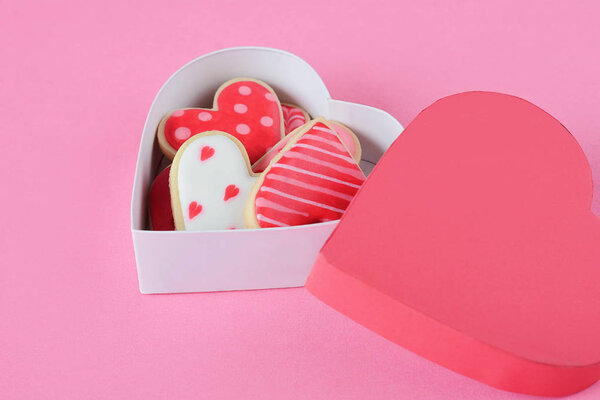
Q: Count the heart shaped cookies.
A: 6